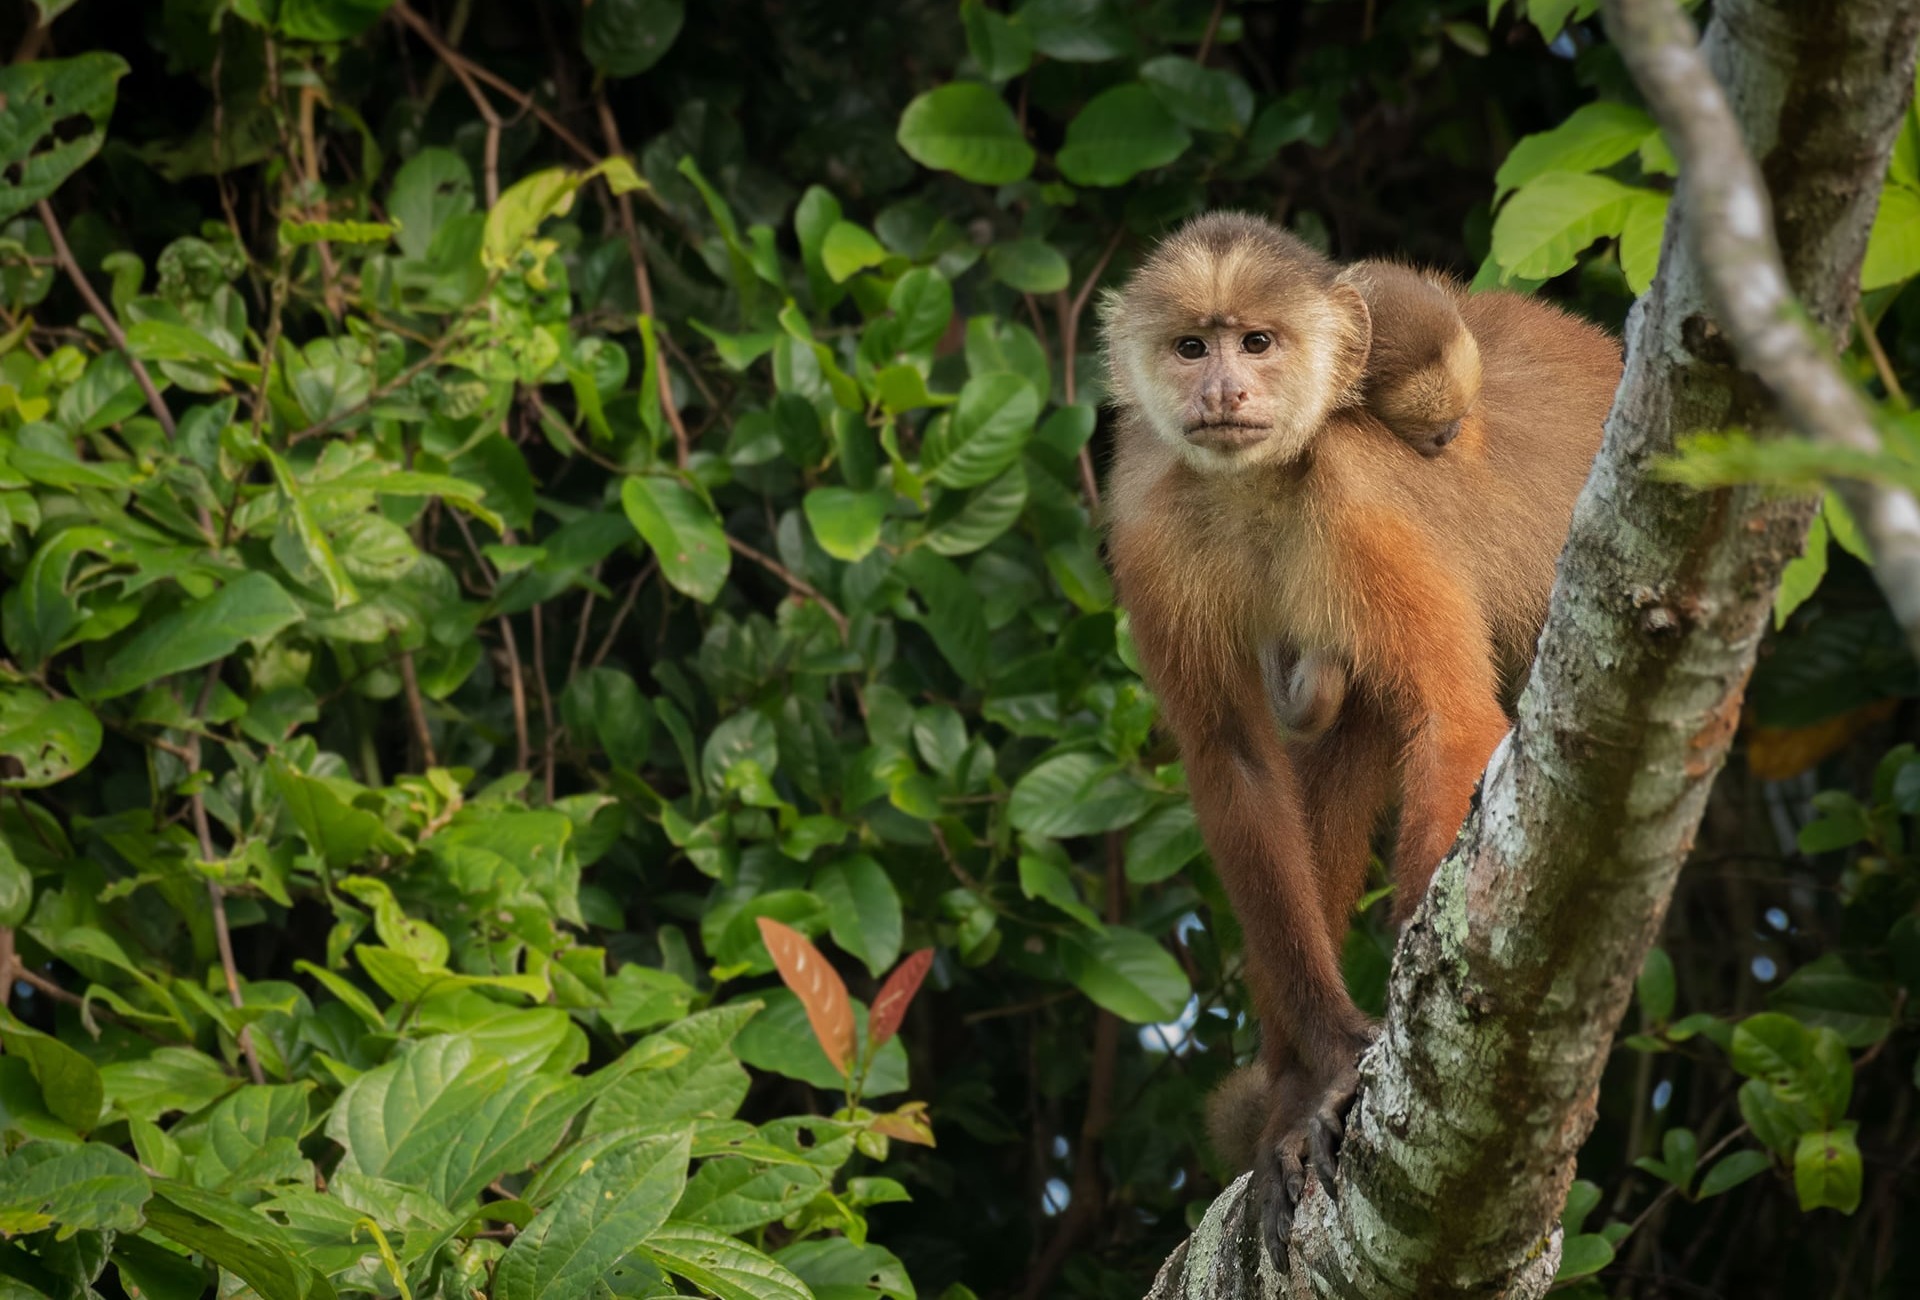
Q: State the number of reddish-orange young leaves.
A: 2